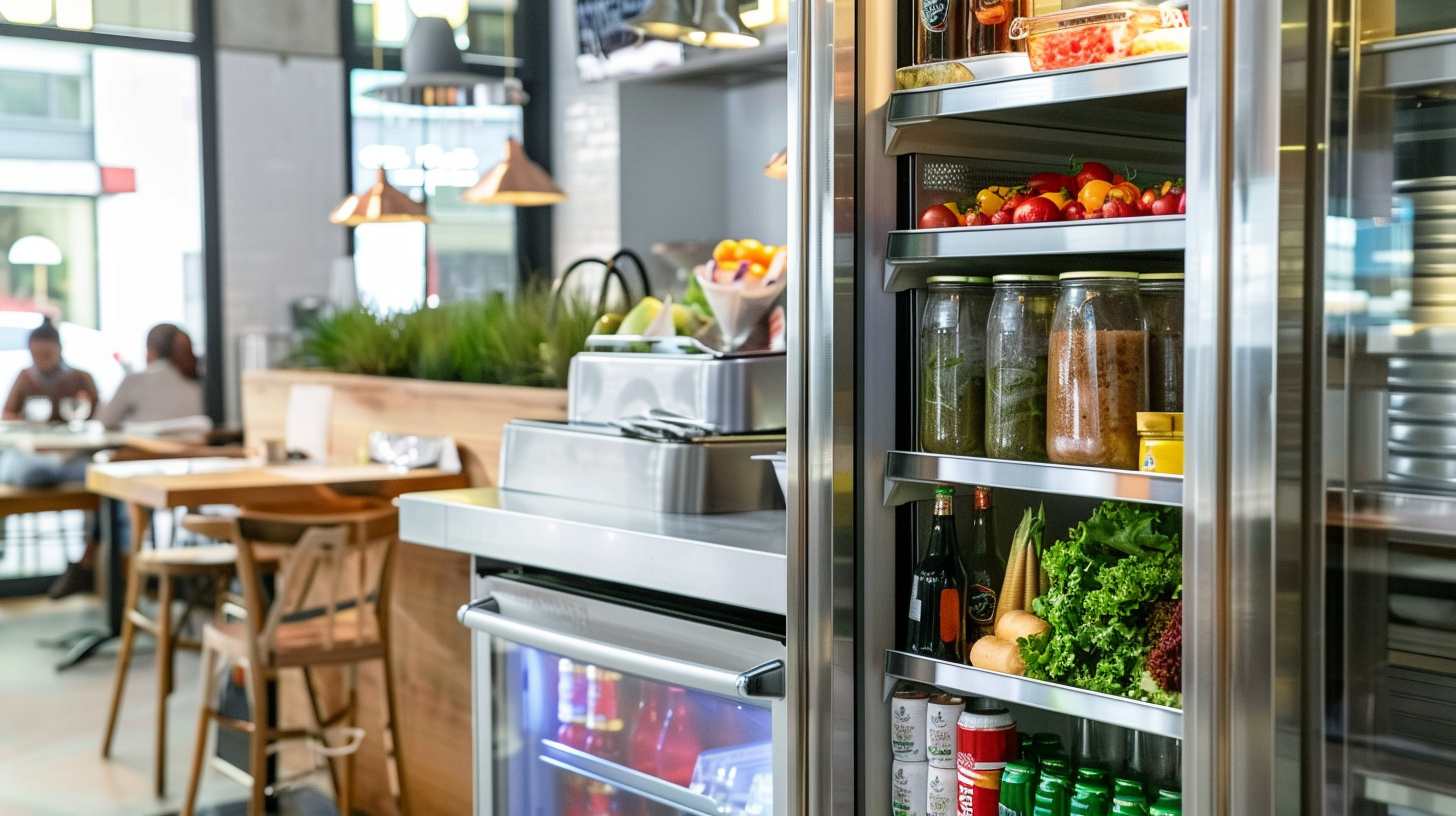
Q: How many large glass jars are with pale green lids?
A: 4